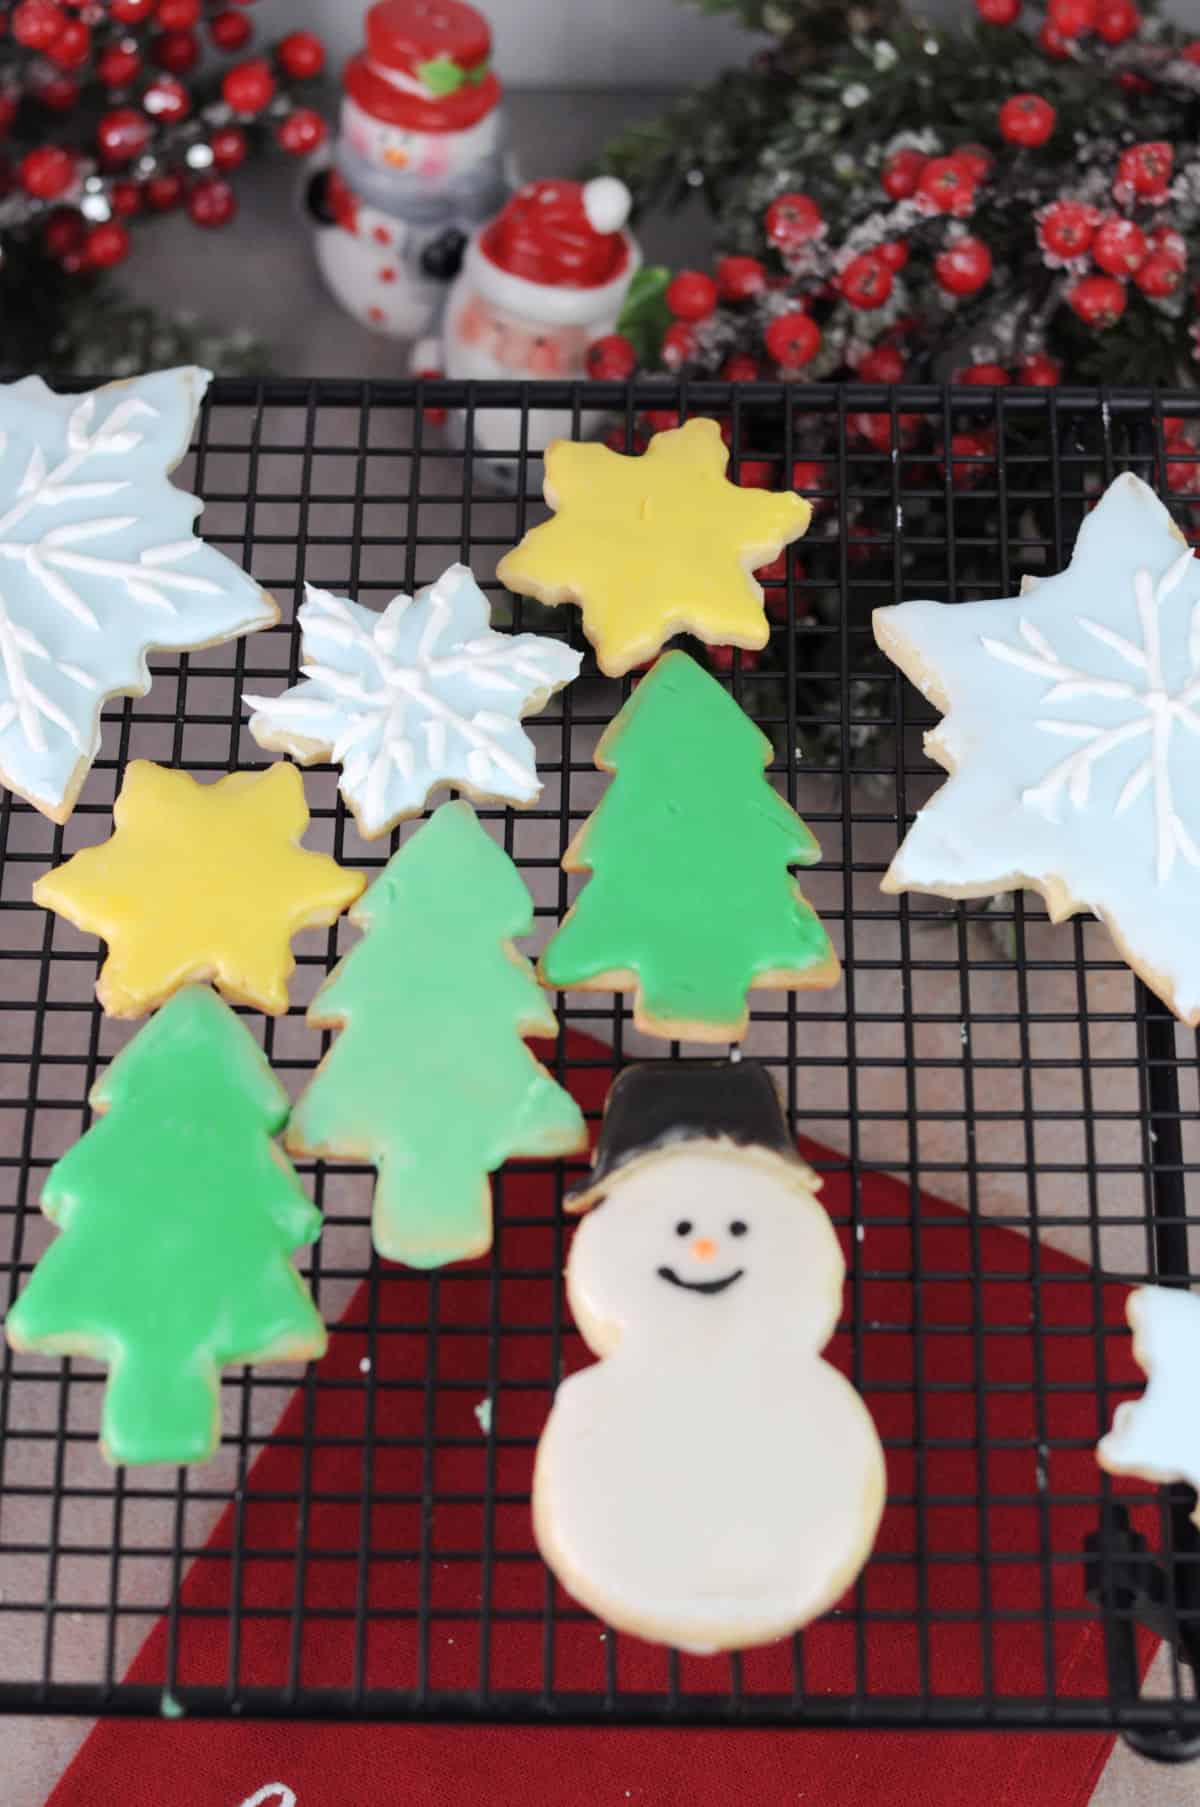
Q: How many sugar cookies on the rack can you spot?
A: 10